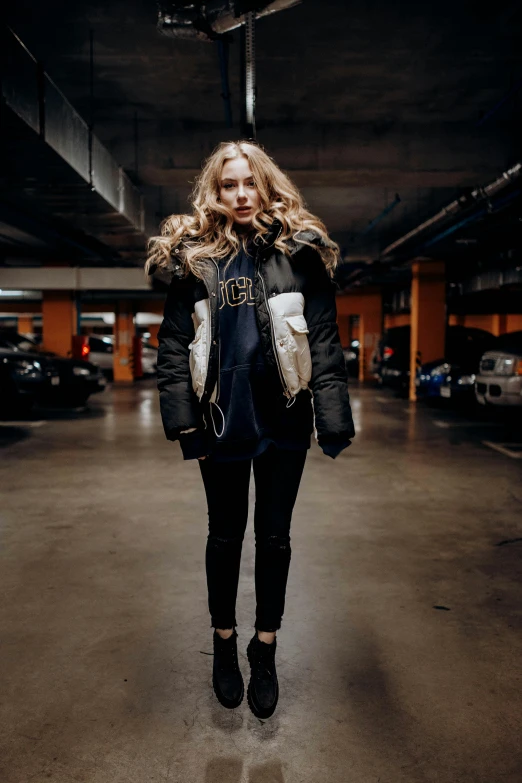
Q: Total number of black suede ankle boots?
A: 2